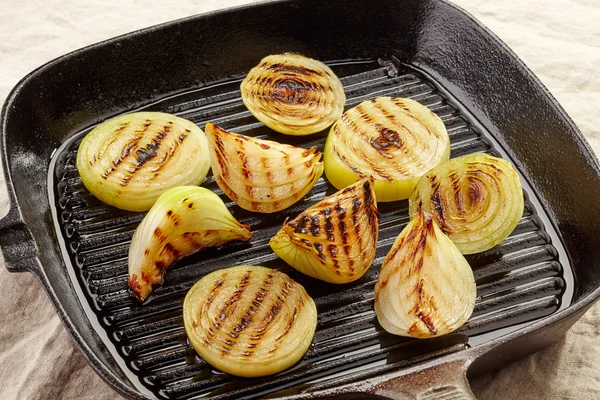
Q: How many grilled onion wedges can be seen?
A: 4